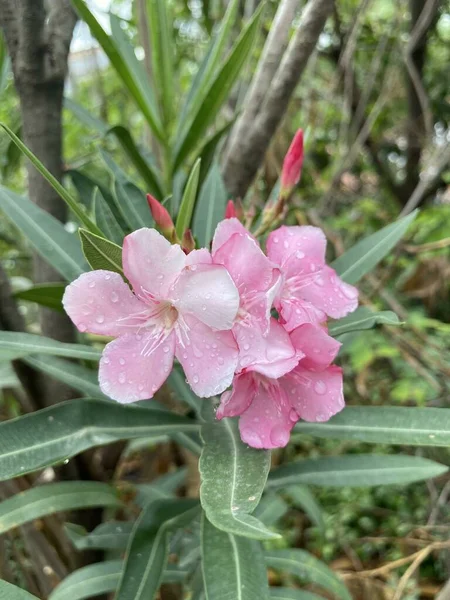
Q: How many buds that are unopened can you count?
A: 3